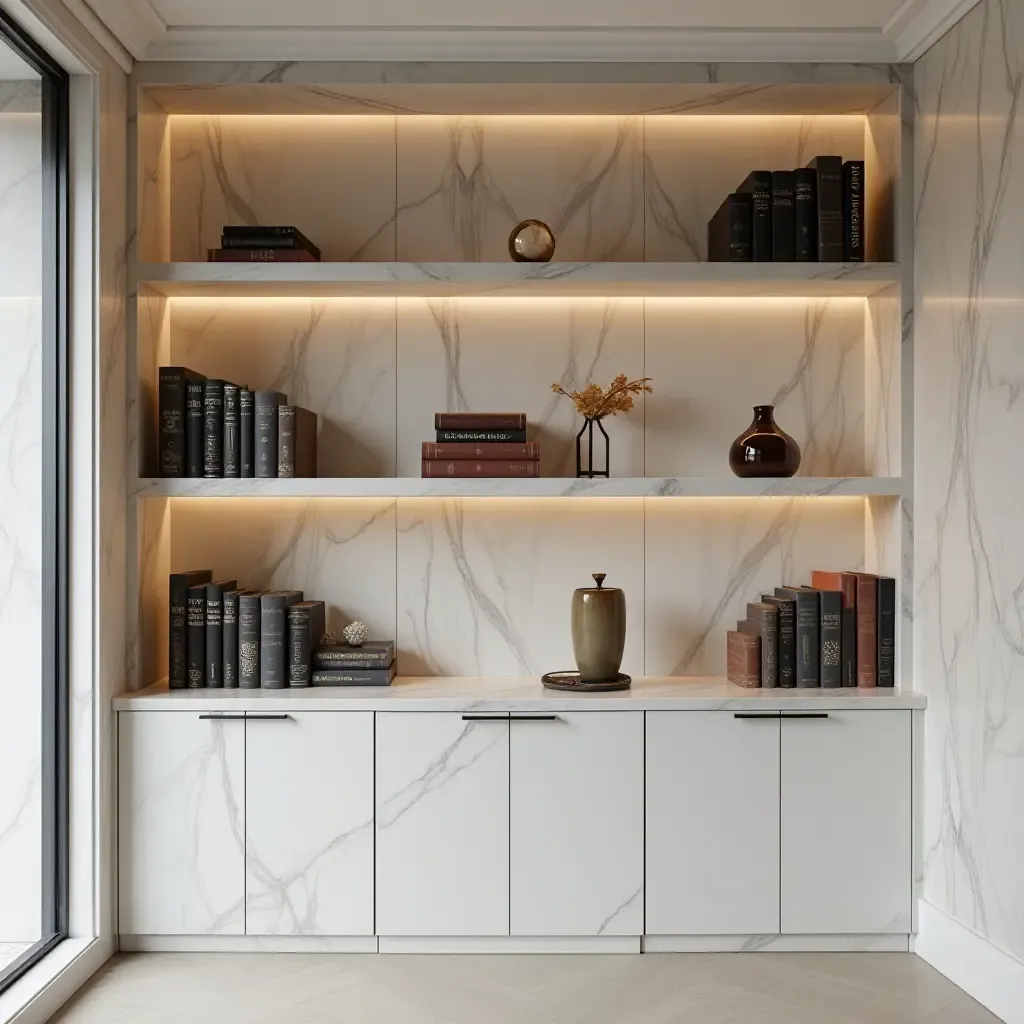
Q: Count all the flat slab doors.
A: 6